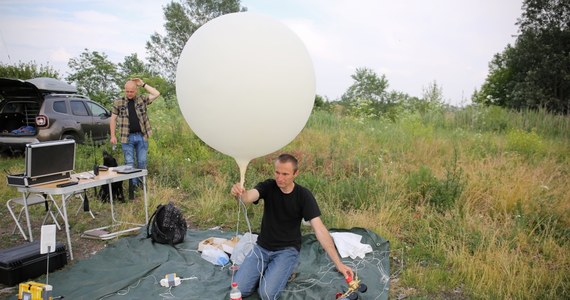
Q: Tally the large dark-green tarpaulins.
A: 1